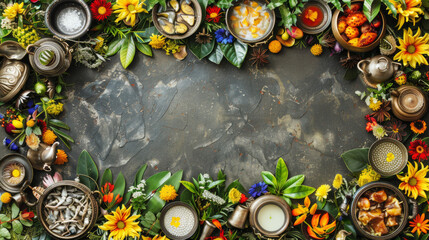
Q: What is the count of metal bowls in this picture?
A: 11